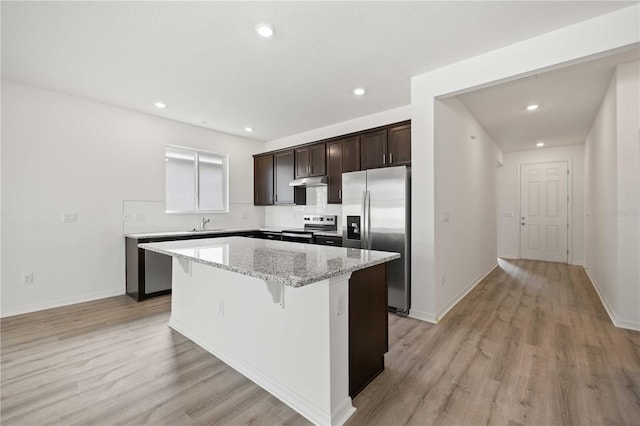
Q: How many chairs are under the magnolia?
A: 0